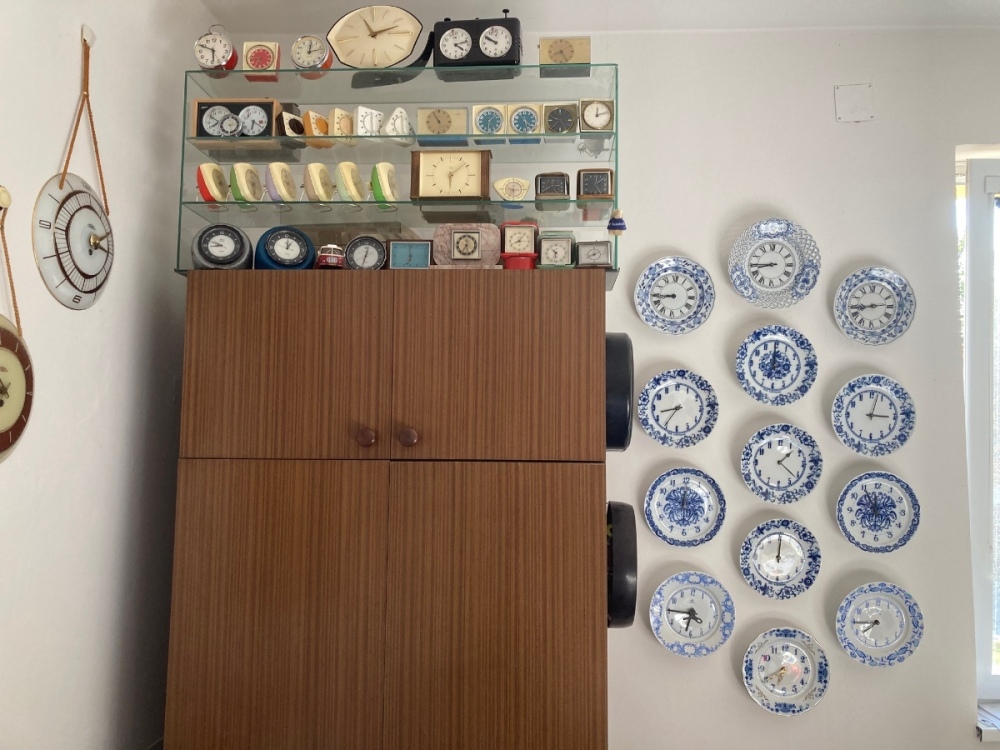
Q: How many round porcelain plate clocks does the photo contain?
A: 13